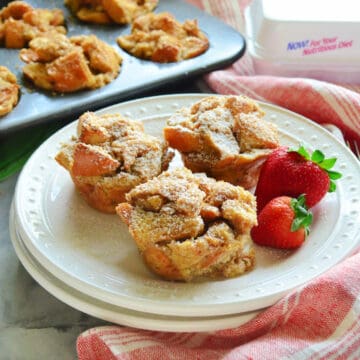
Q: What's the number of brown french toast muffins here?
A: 8